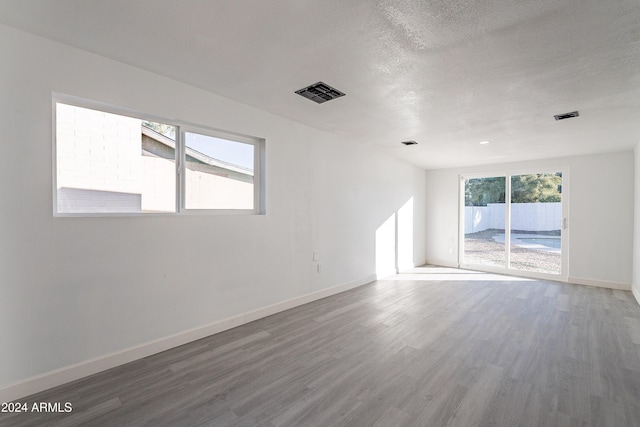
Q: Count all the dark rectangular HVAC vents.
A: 3